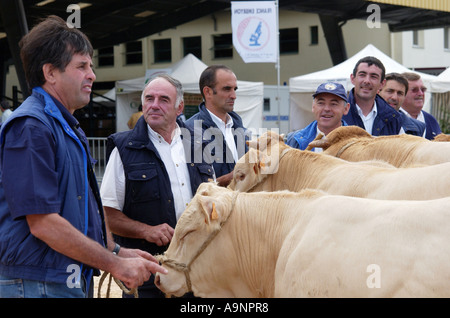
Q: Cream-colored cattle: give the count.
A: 3